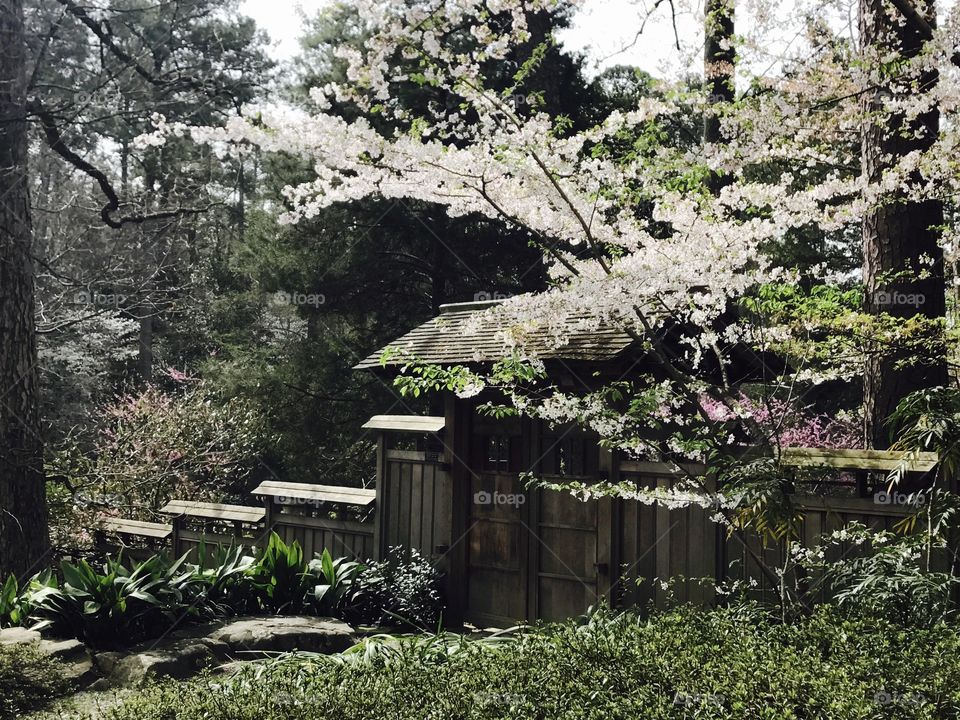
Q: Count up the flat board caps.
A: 5